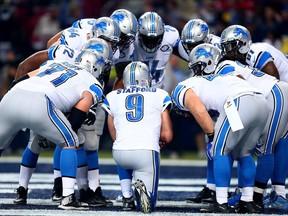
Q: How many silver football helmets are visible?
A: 9